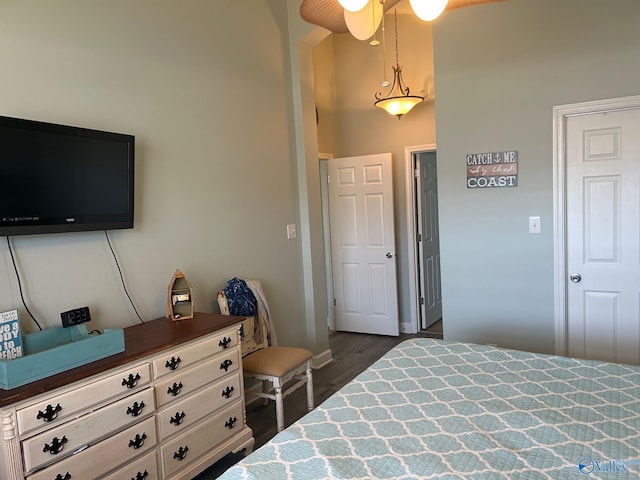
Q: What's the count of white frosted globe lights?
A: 3